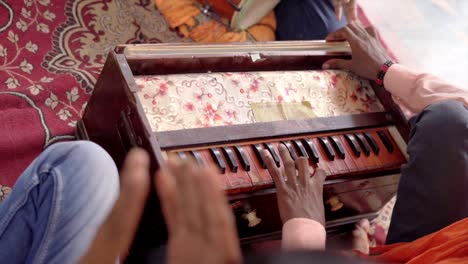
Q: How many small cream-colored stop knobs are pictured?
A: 2